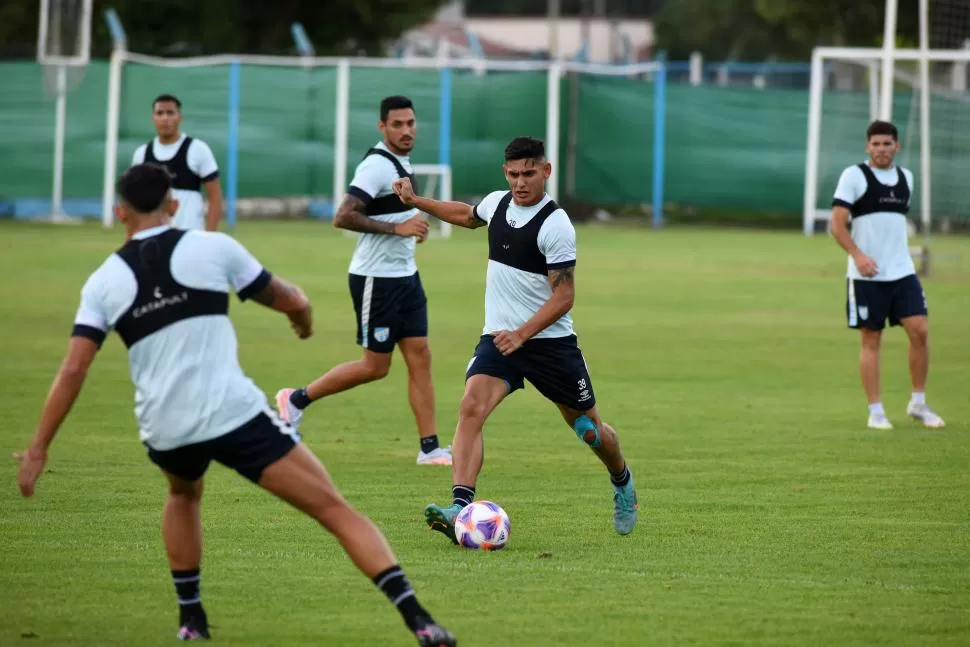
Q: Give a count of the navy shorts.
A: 4